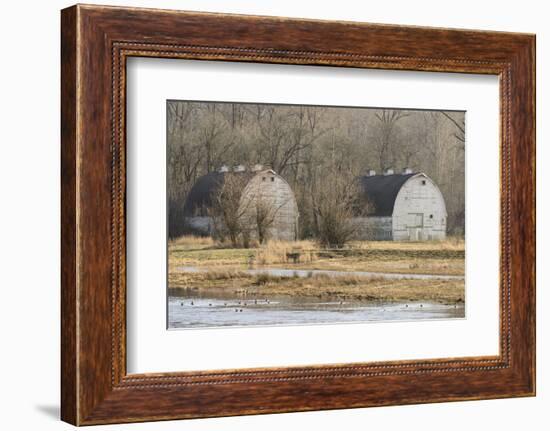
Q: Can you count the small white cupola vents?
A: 6